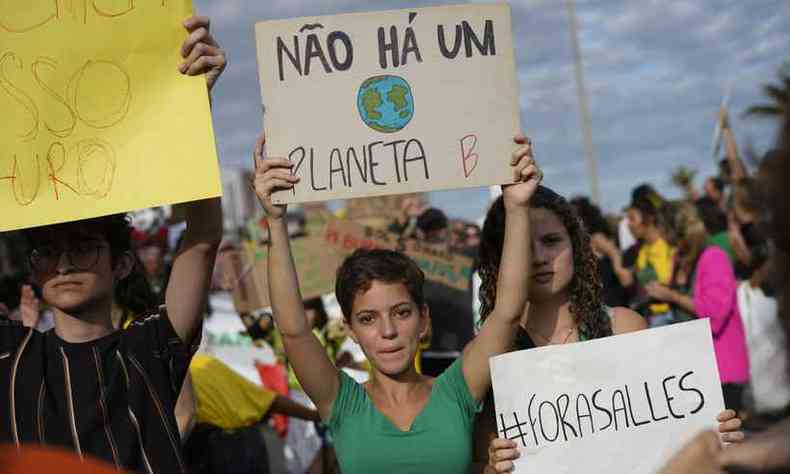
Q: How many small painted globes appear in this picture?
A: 1